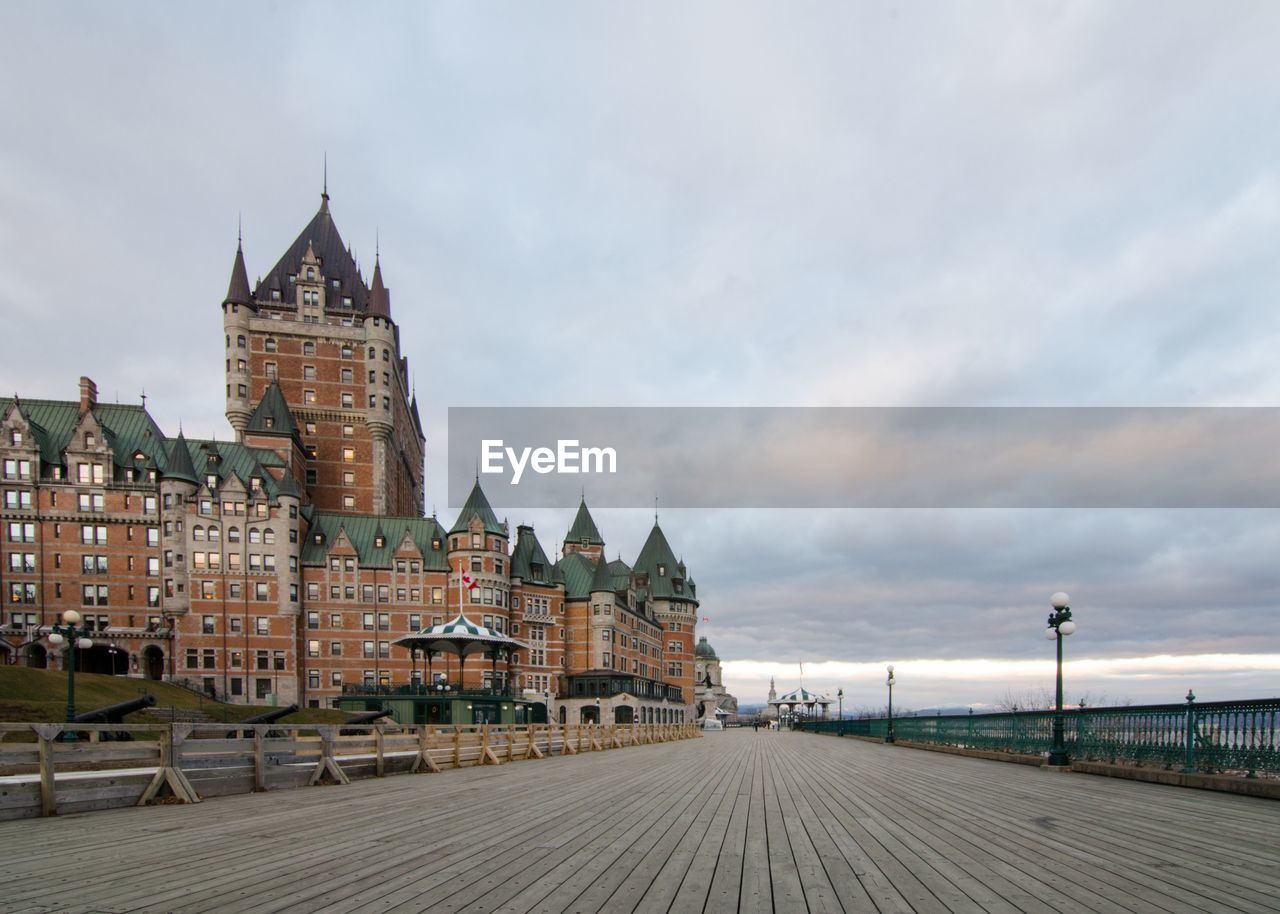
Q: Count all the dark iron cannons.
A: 3